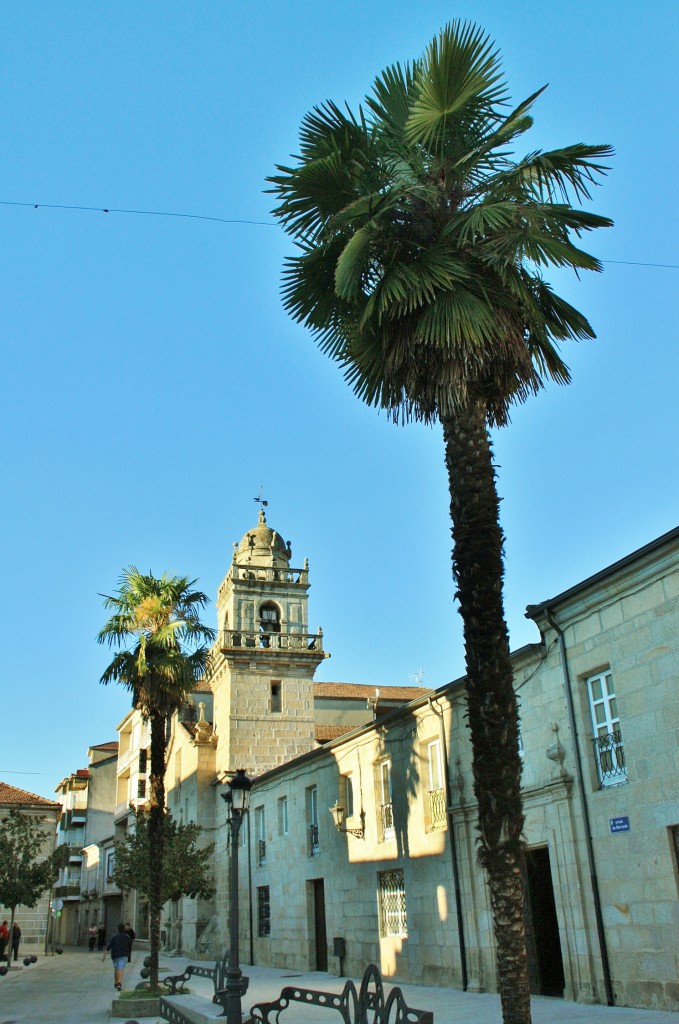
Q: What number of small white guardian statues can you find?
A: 0